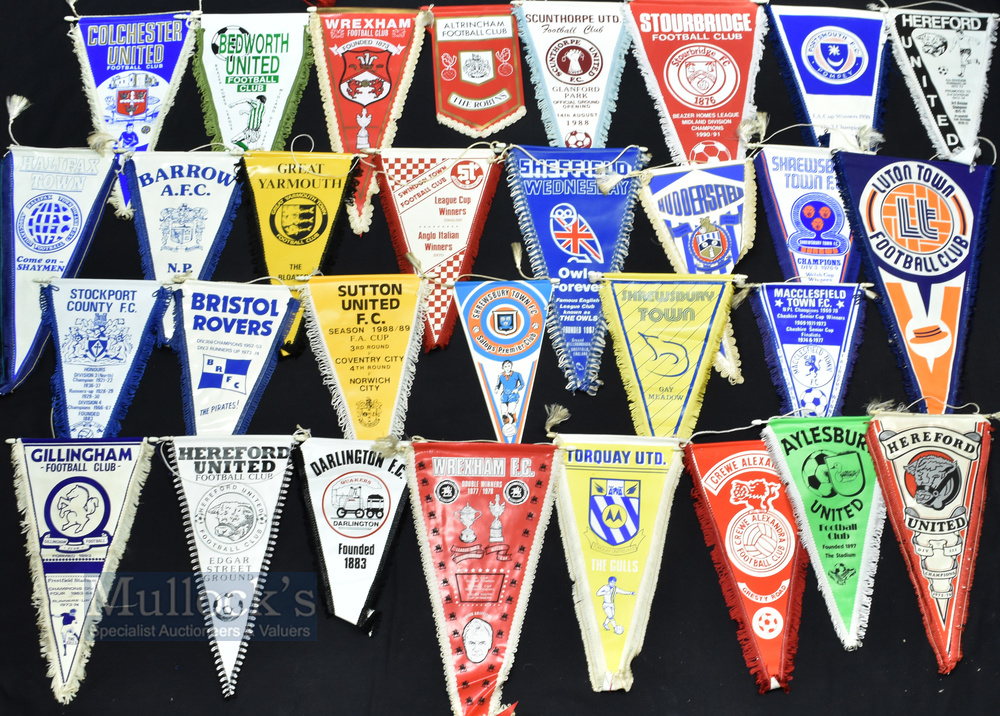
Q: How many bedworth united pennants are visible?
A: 1